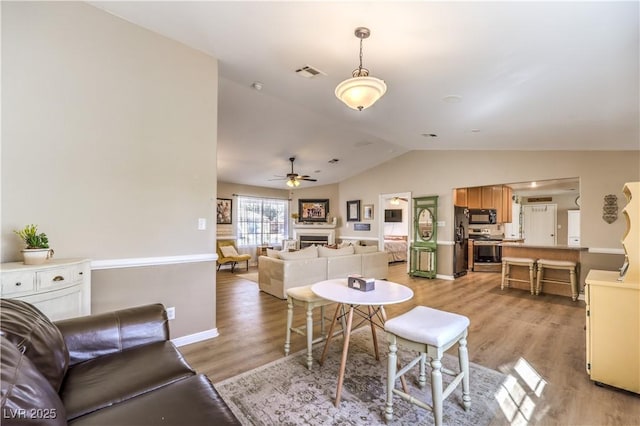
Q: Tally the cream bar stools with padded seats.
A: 4